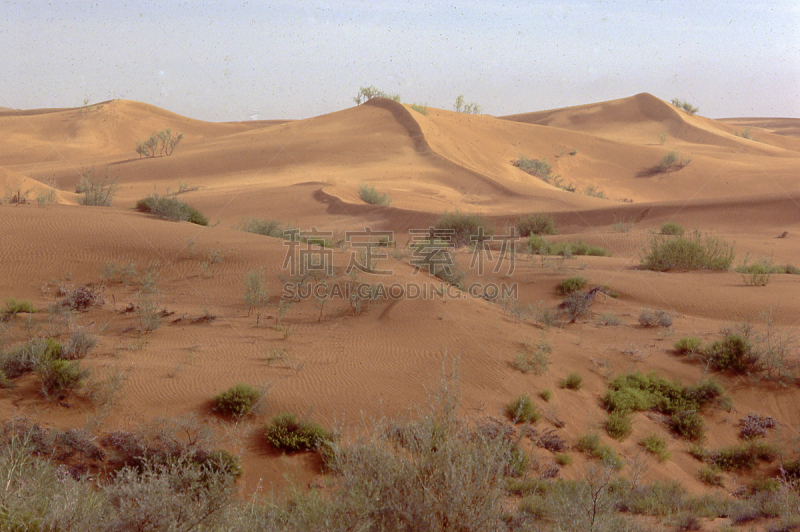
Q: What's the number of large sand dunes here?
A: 3